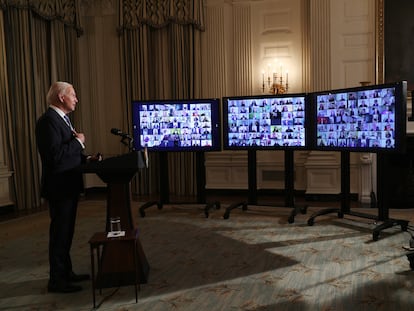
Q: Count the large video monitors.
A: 3